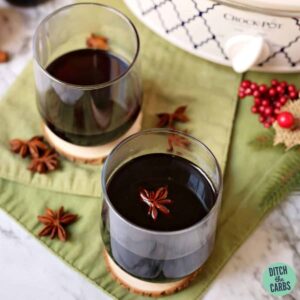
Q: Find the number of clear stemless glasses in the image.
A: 2